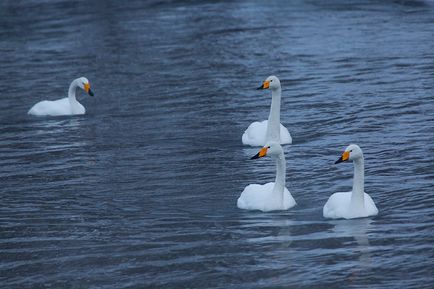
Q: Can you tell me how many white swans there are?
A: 4